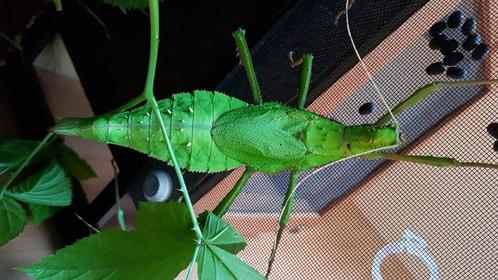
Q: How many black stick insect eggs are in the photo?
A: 13